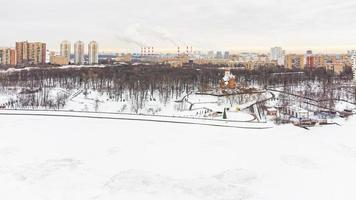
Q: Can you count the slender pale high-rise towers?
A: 3